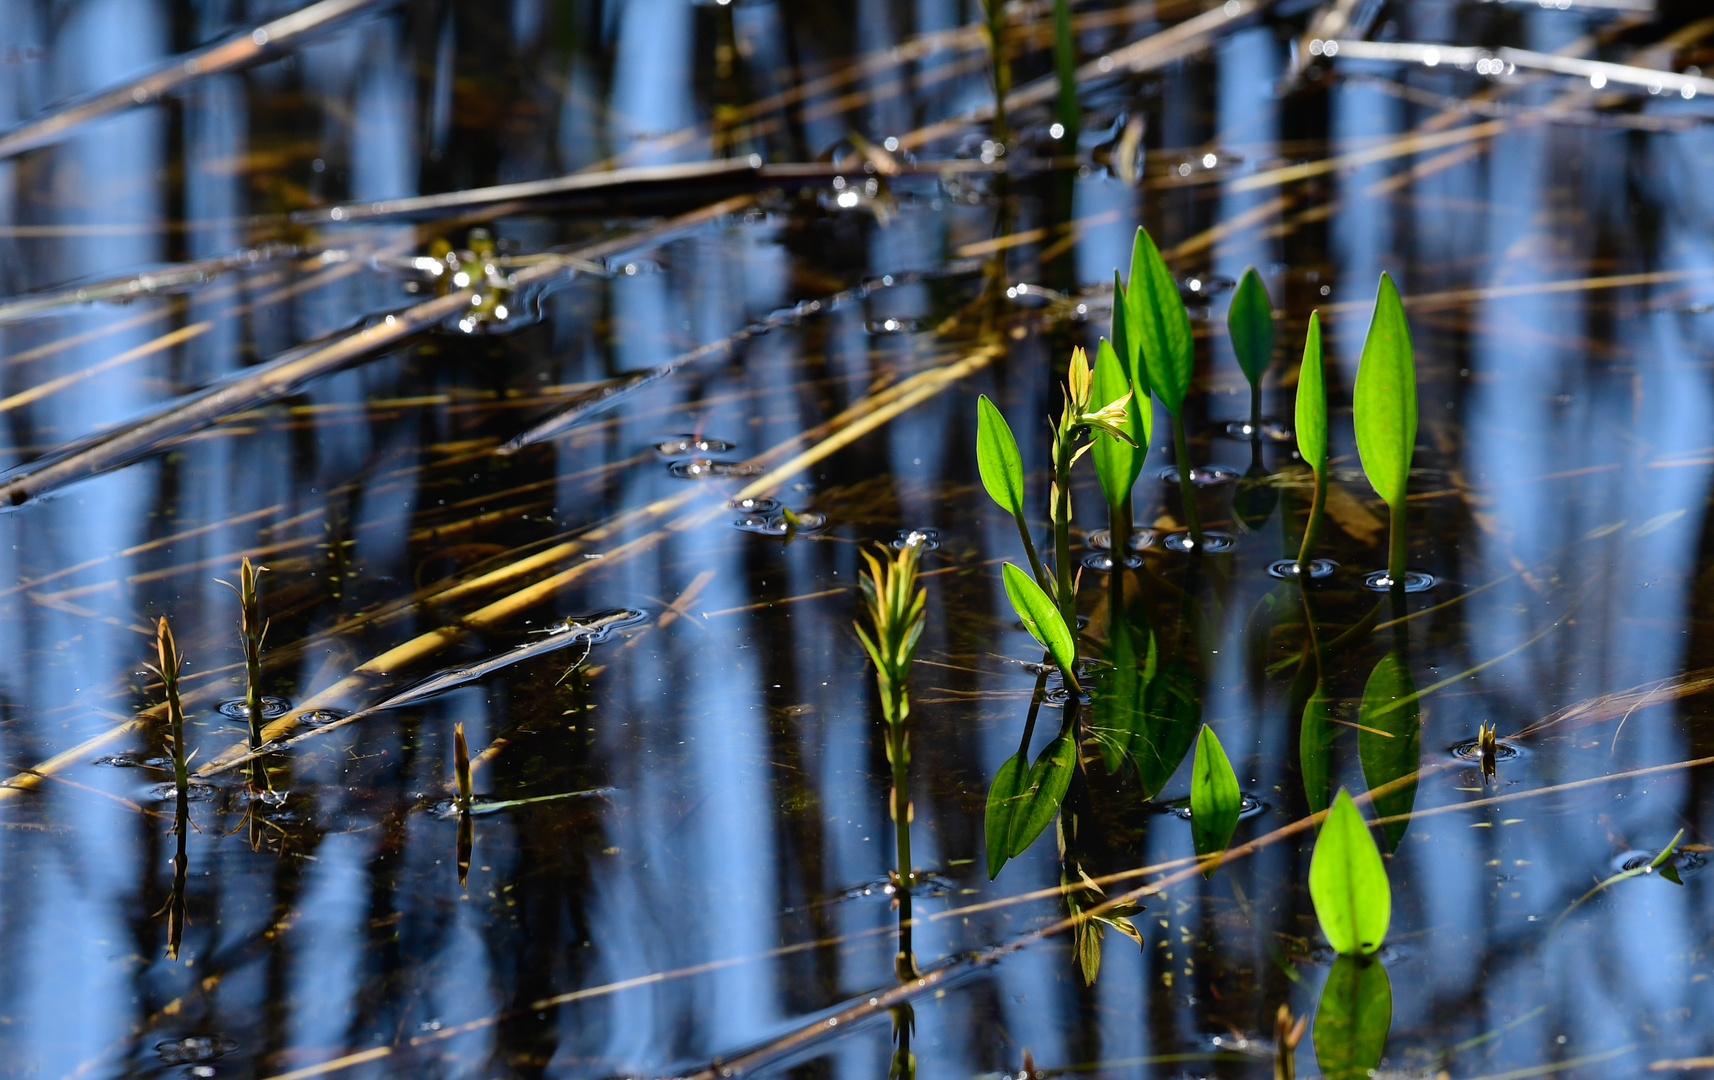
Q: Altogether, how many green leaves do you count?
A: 10